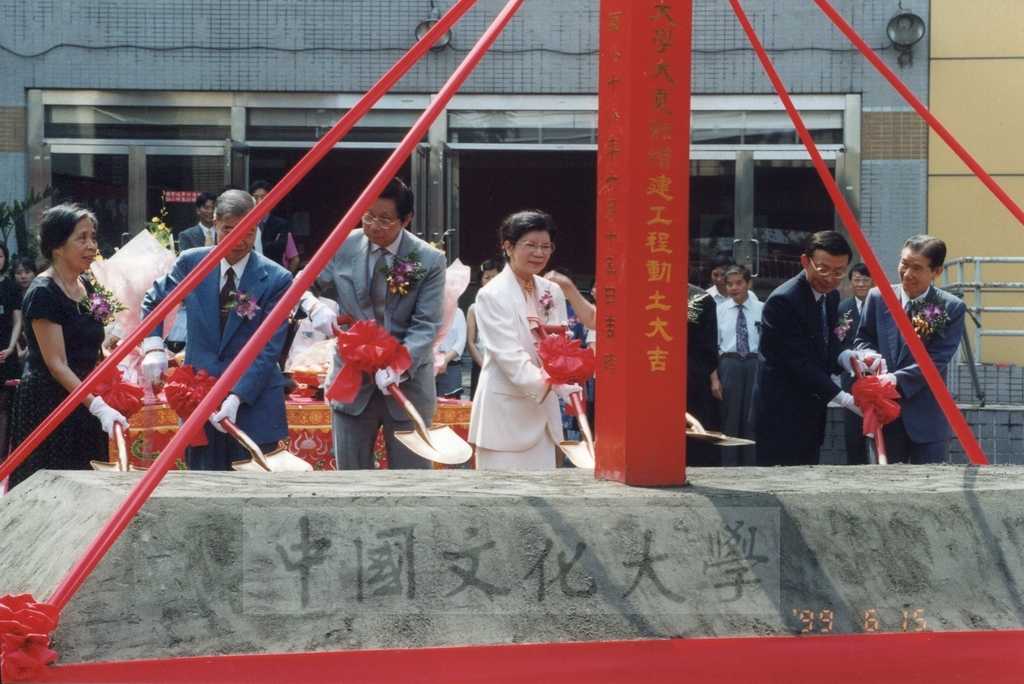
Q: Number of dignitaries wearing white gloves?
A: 6